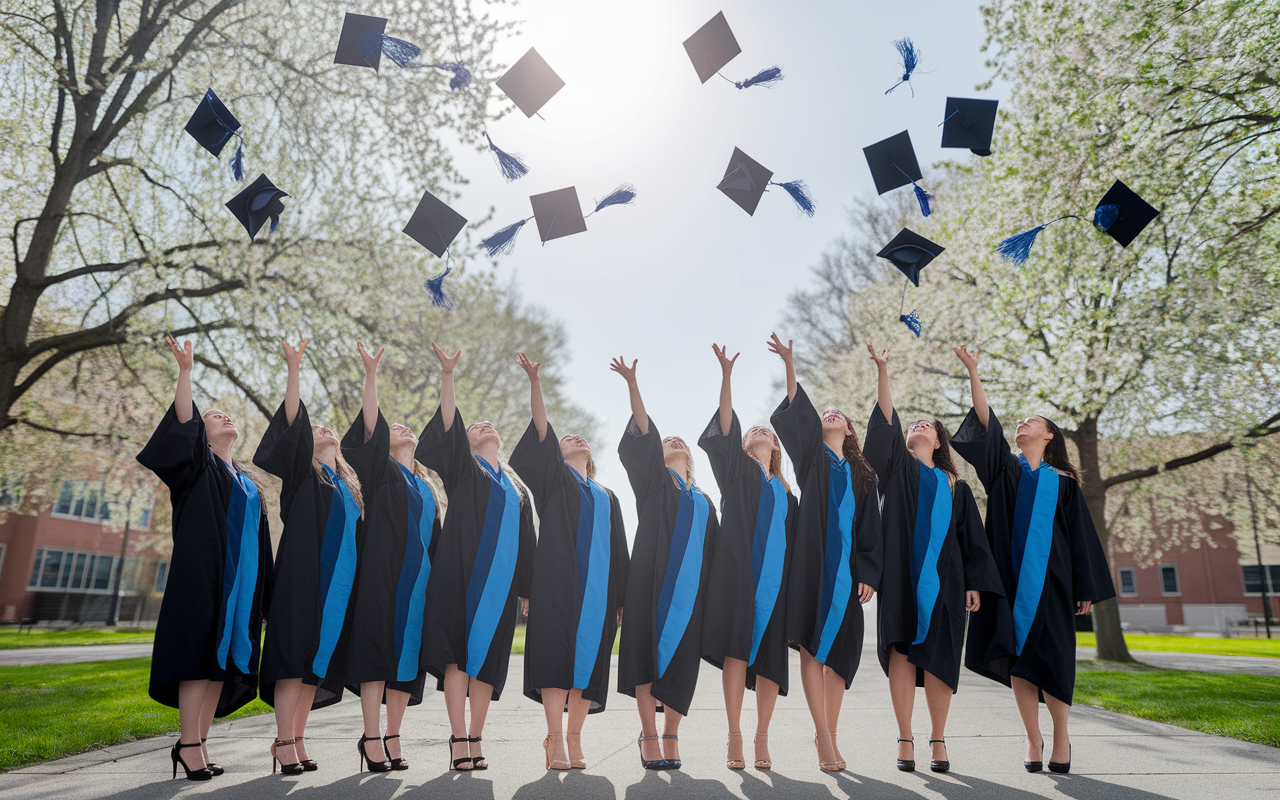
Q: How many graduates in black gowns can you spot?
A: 10